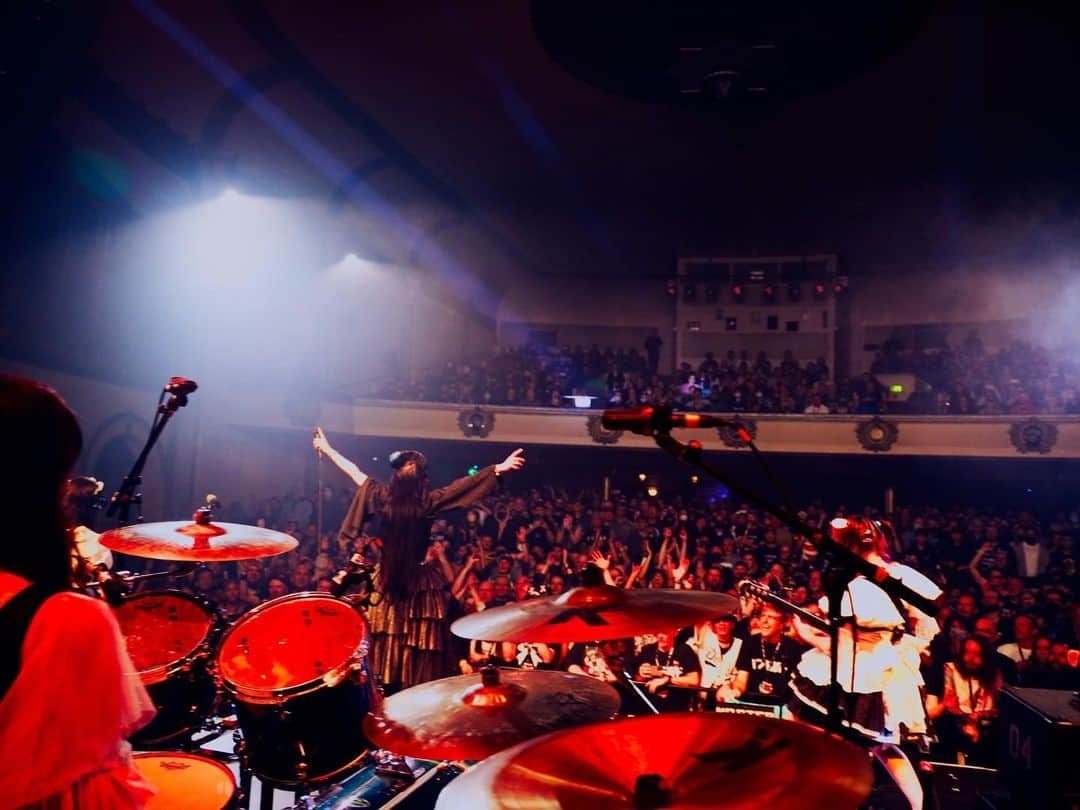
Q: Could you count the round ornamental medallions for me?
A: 5